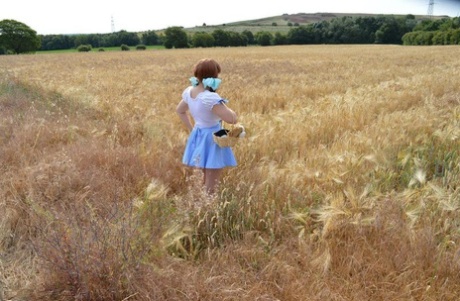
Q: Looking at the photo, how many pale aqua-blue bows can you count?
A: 2